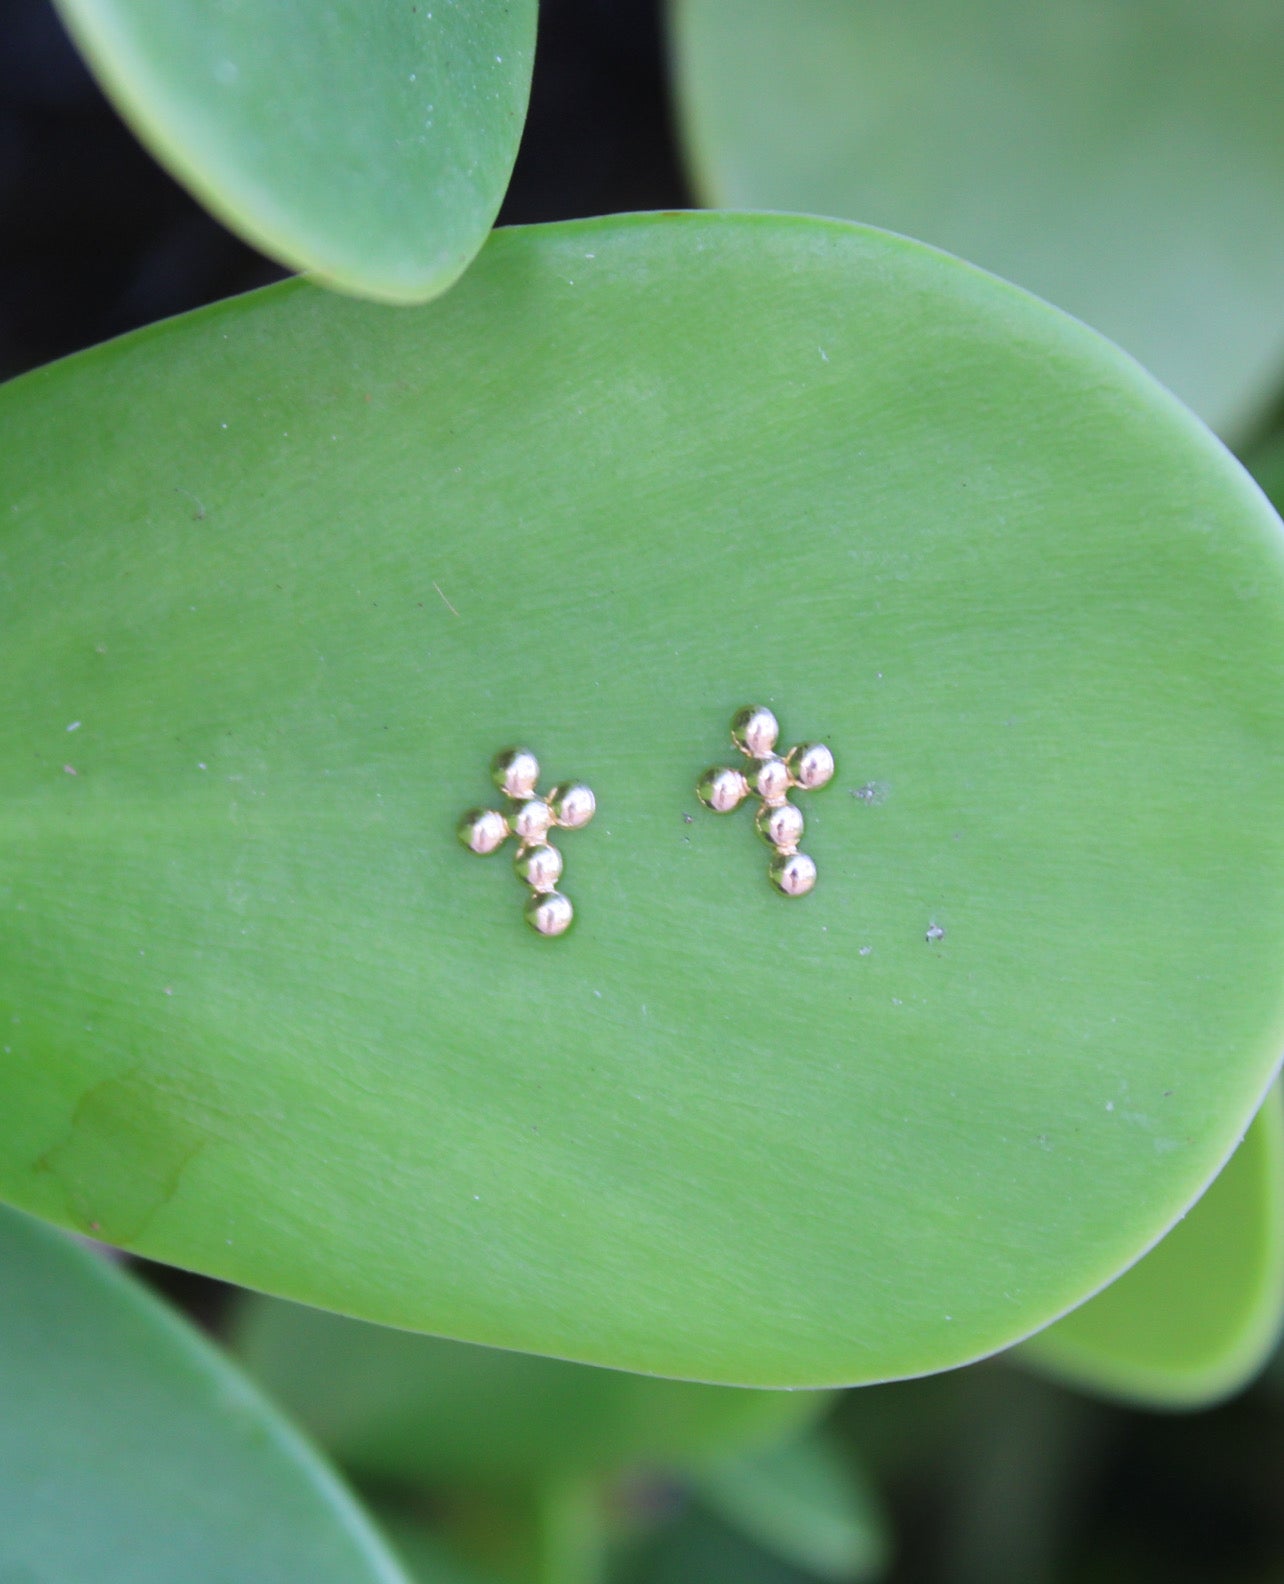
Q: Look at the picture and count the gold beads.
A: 12